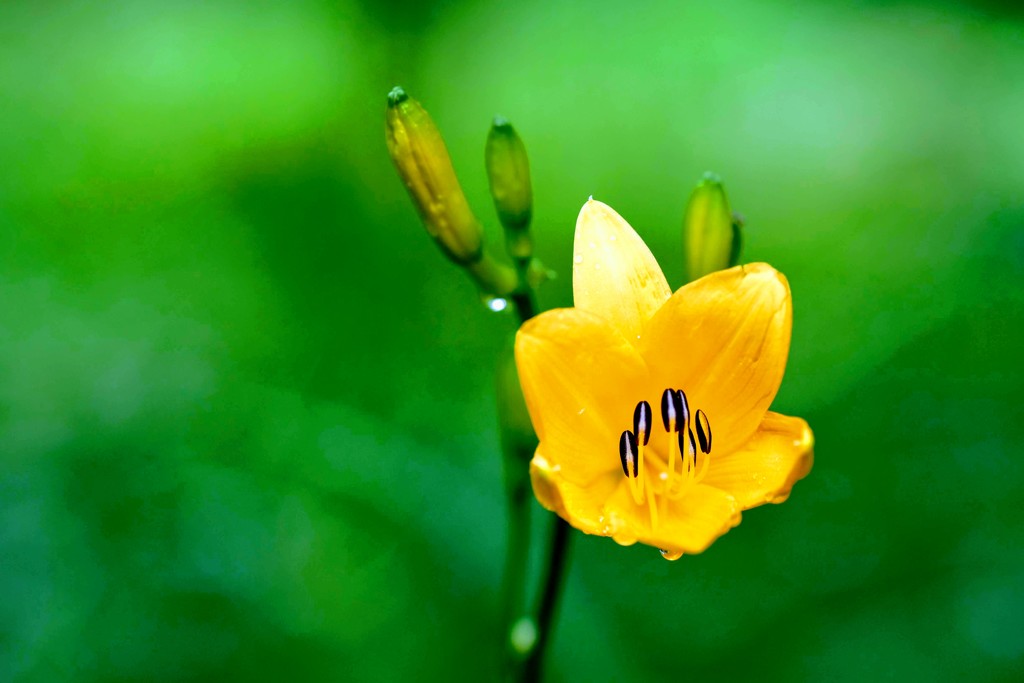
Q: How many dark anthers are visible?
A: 6